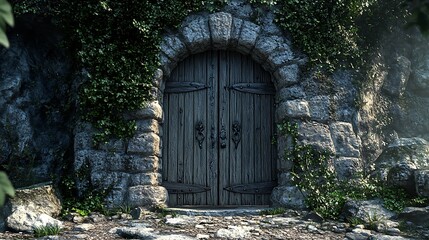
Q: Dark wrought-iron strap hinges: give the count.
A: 4